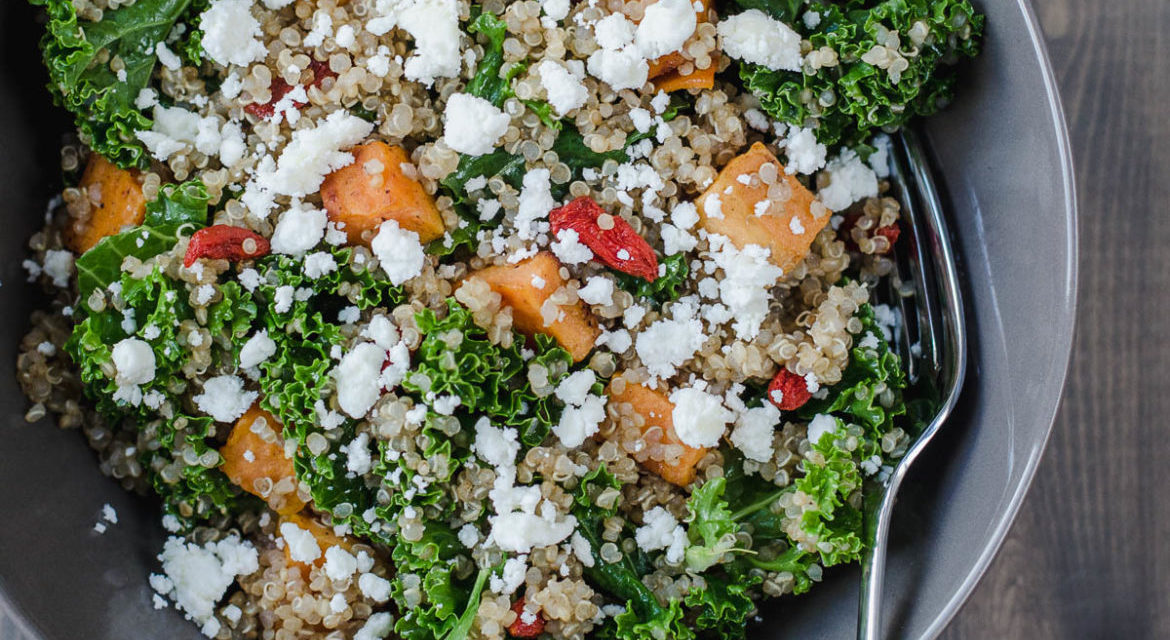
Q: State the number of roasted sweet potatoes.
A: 8